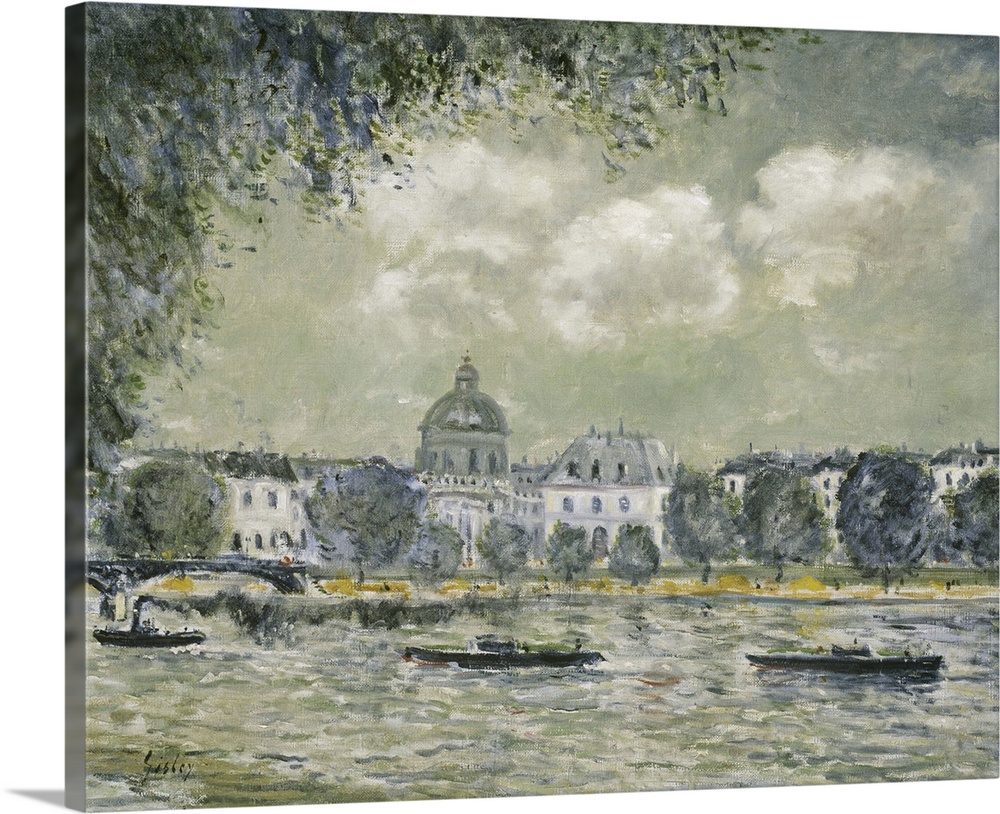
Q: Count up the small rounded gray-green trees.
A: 4